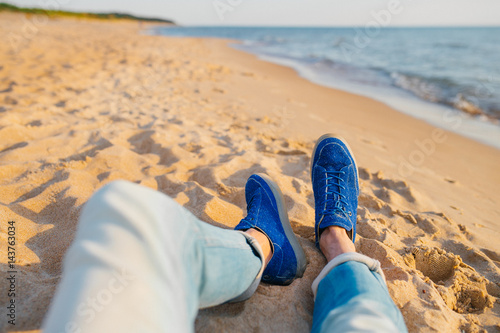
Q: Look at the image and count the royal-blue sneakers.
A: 2